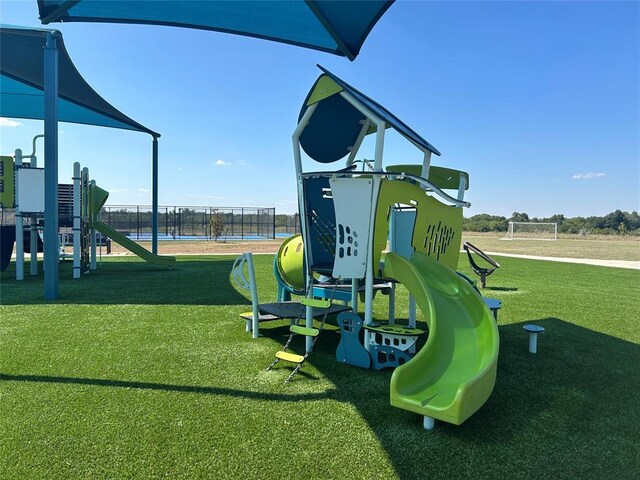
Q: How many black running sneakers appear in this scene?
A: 0